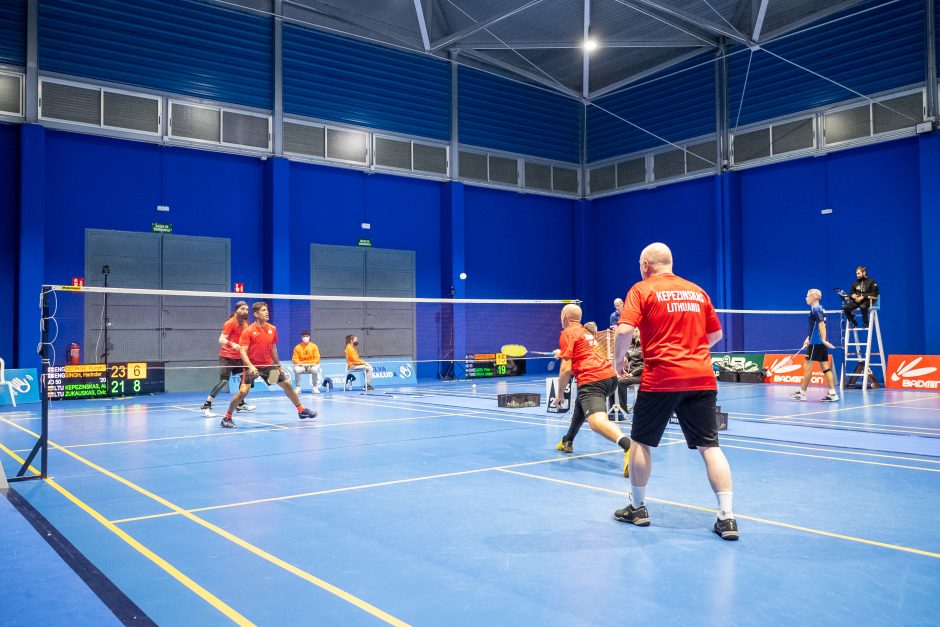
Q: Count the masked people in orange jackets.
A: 2